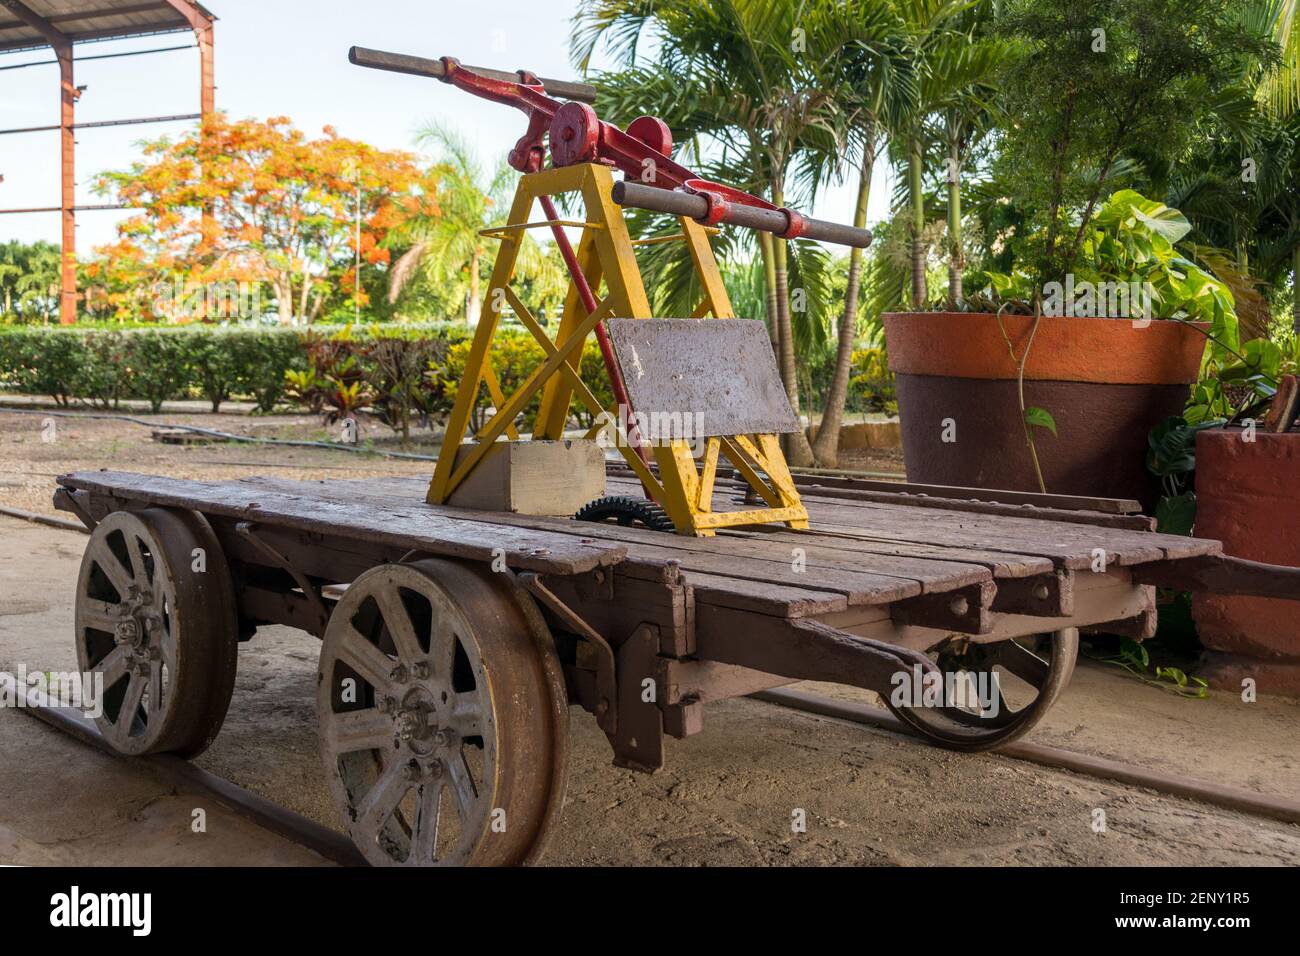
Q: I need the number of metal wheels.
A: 3